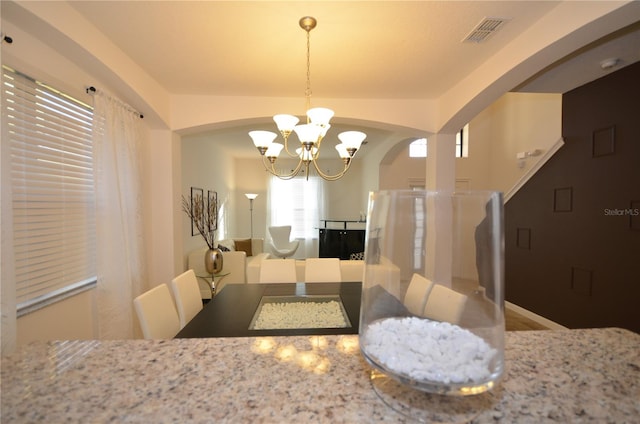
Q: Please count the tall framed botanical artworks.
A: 2